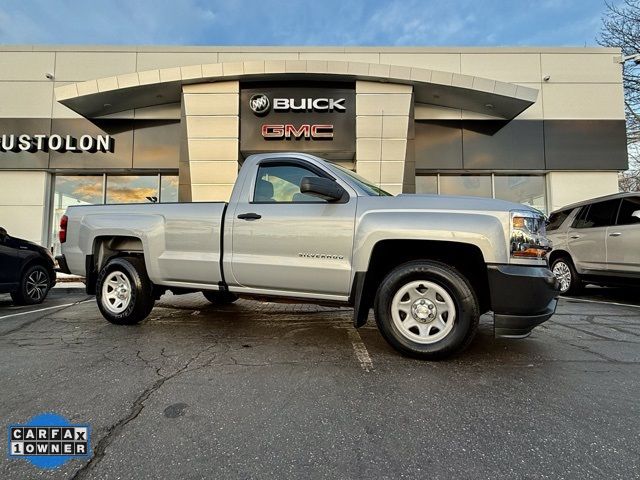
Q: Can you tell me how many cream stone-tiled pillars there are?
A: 2